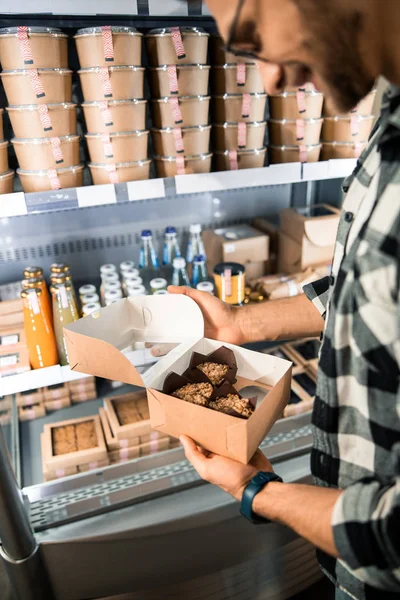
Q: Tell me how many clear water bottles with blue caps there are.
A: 3